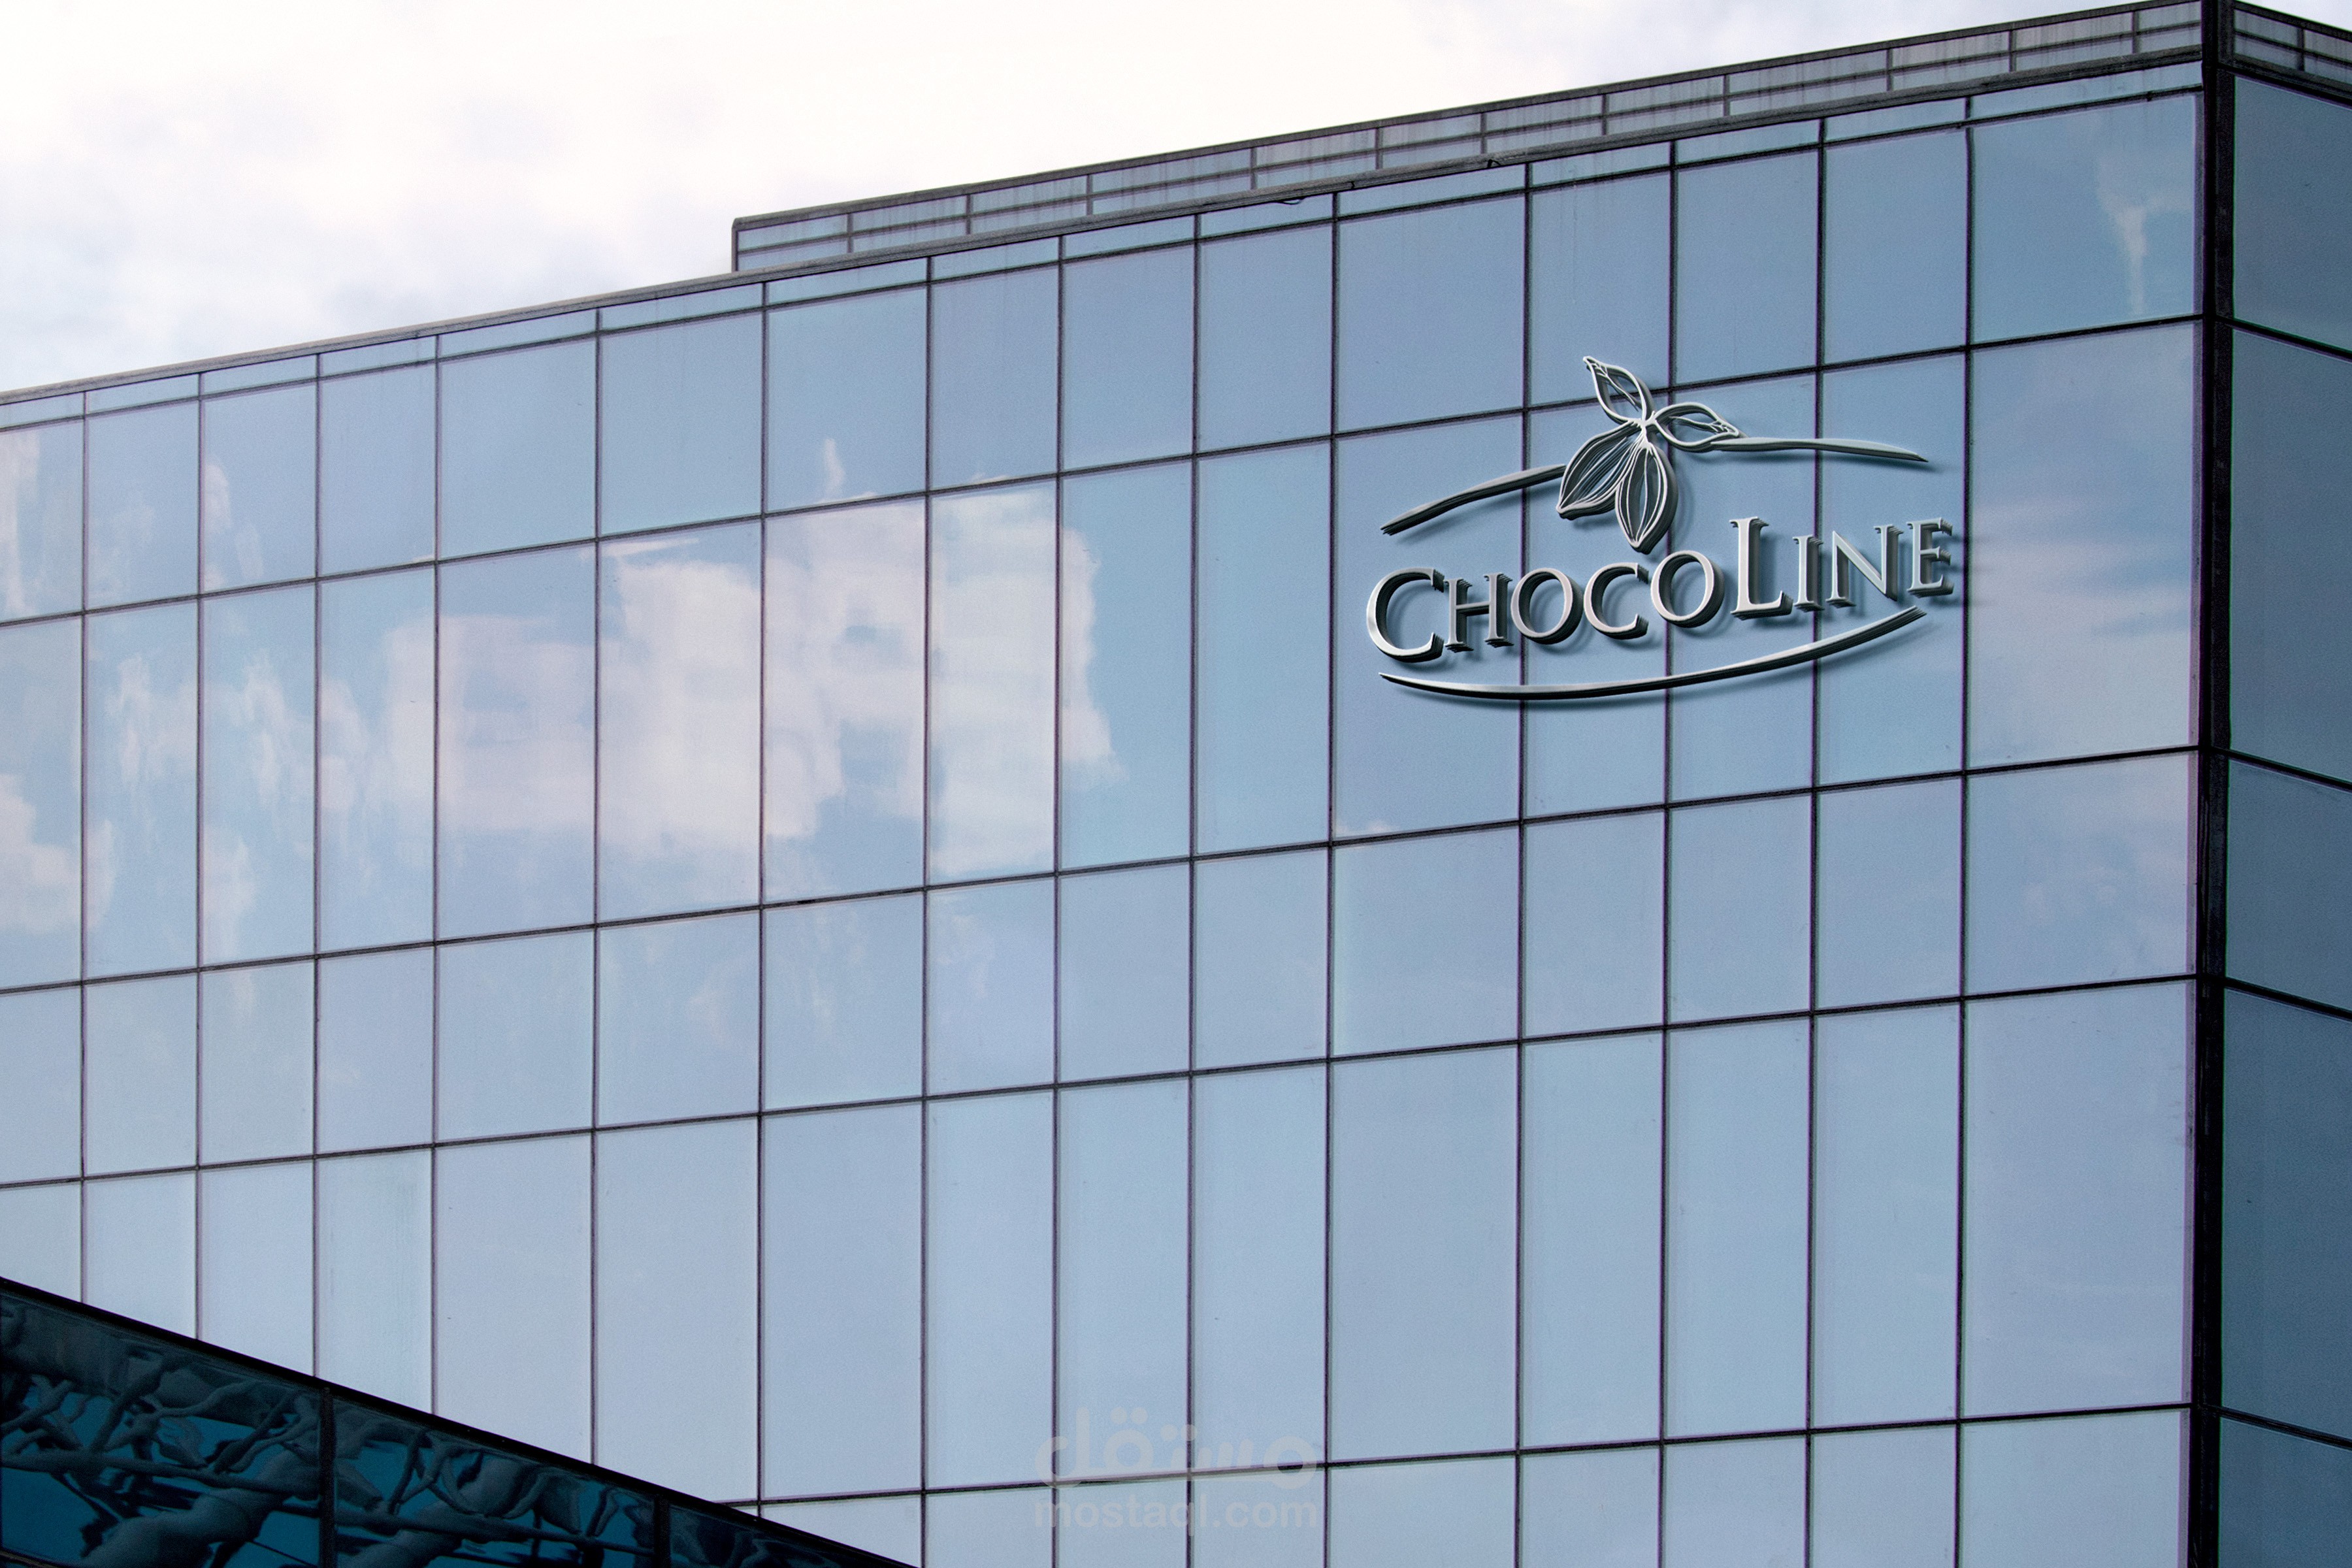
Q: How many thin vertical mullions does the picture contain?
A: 14